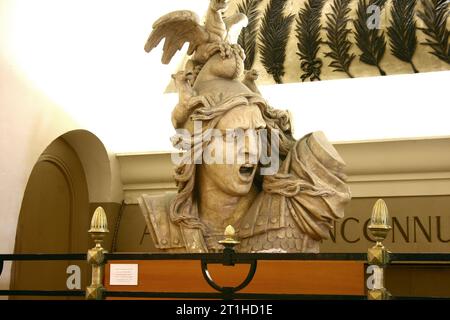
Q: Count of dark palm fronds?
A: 7